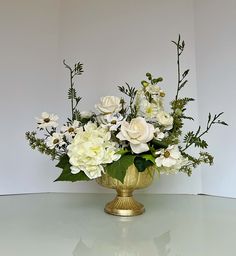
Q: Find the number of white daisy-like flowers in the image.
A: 5